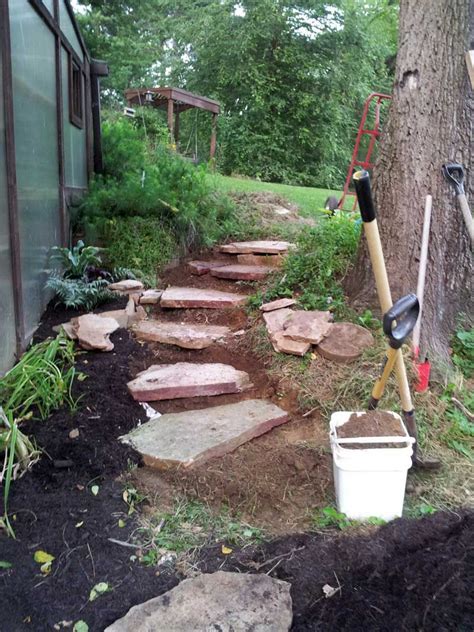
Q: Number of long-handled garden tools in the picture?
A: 4